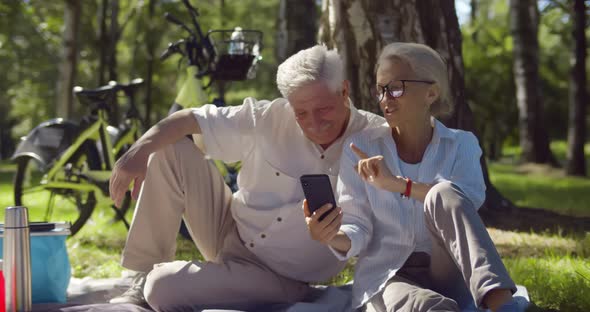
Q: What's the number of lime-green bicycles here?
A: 2